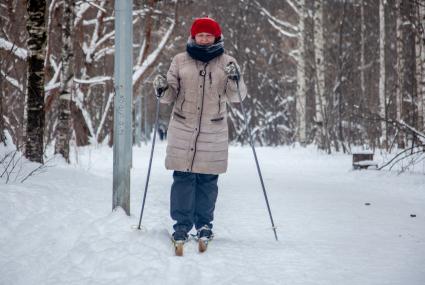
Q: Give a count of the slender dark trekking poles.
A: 2